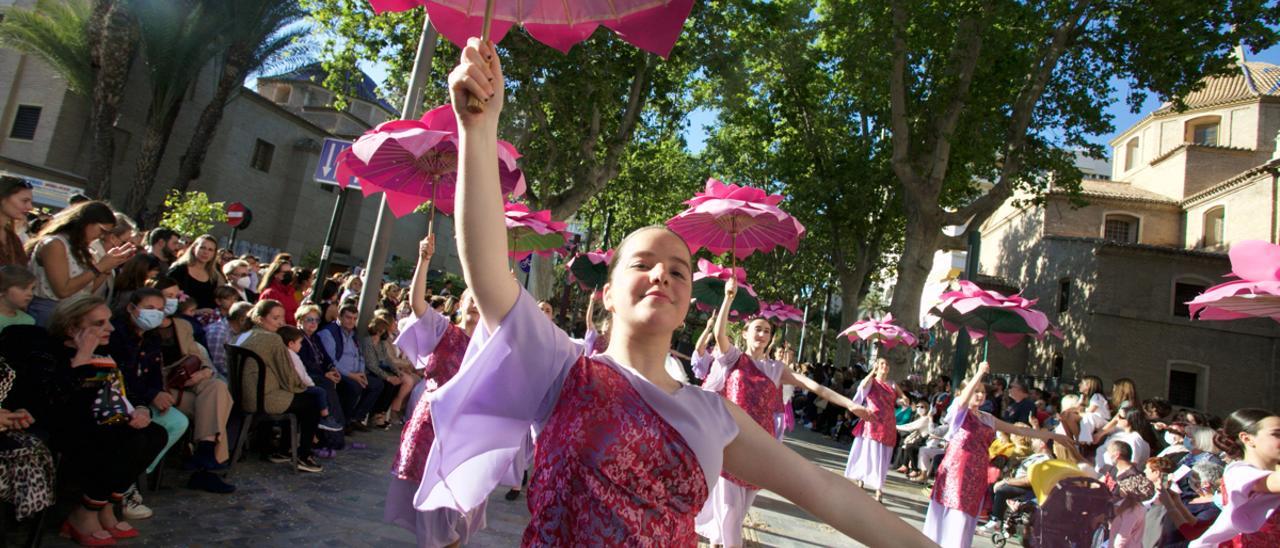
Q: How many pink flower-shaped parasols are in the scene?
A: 10